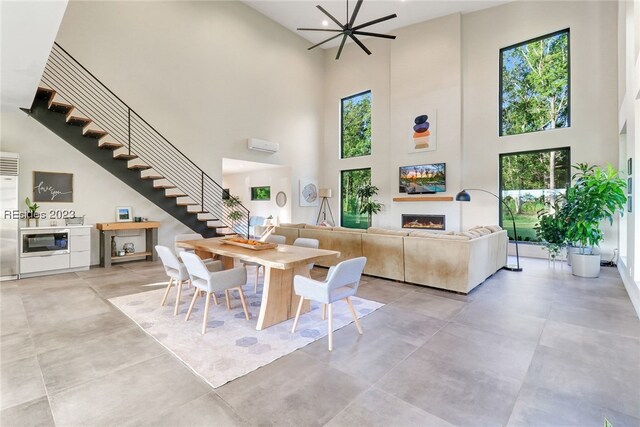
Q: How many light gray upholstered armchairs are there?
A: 6